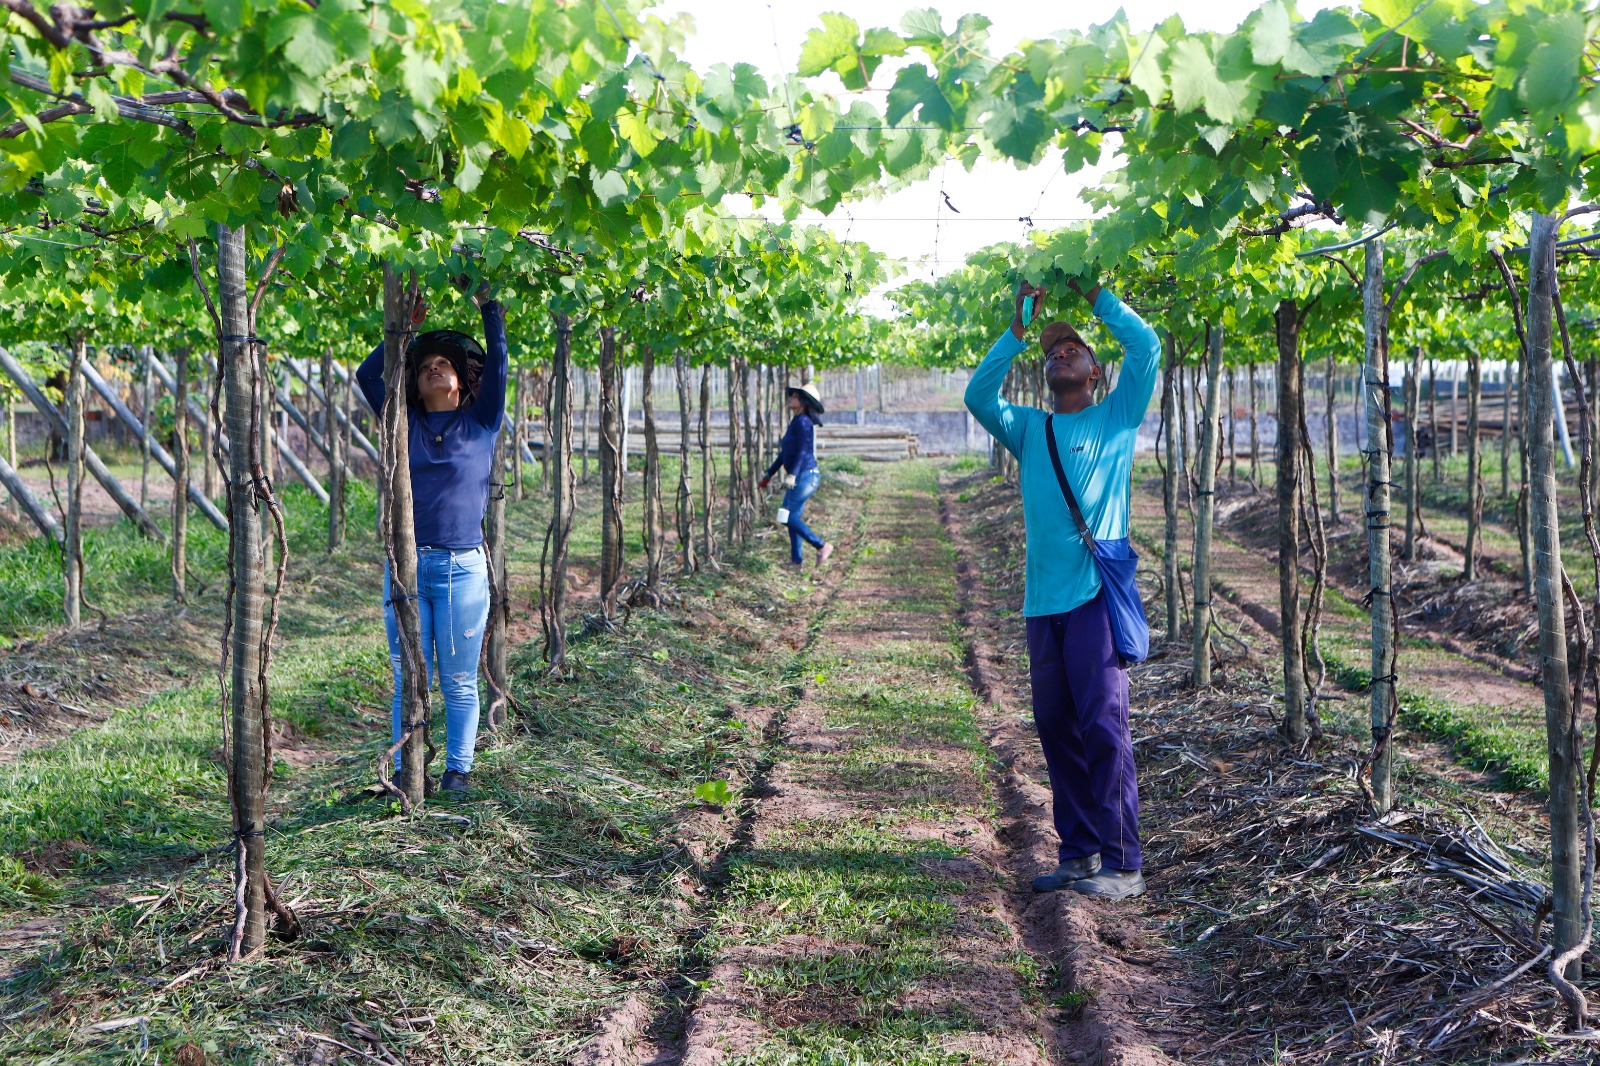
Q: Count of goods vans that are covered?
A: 0